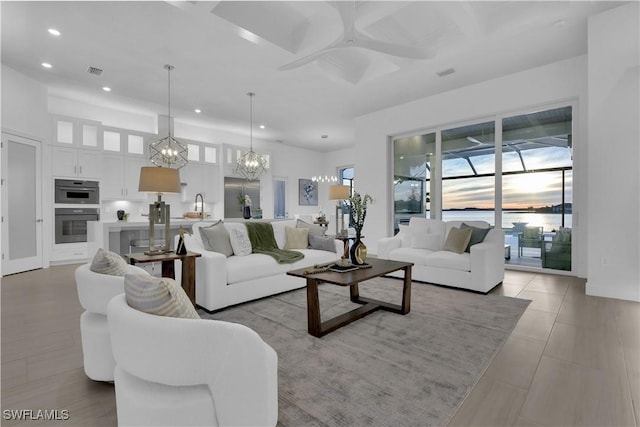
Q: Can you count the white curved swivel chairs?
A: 2